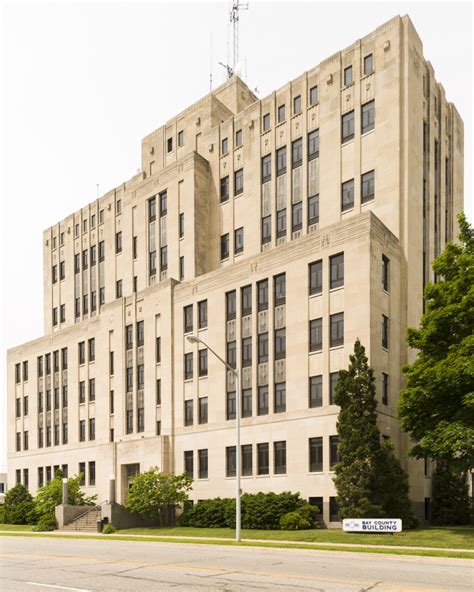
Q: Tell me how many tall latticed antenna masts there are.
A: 1